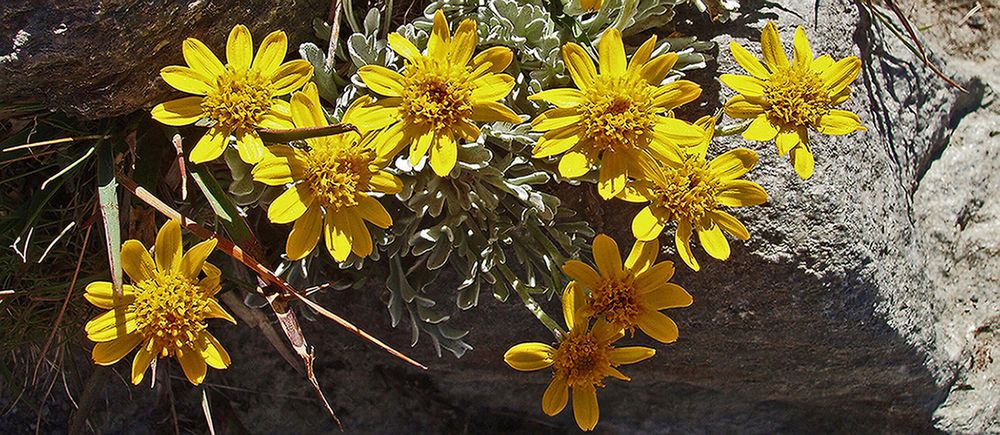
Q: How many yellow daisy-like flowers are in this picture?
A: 9